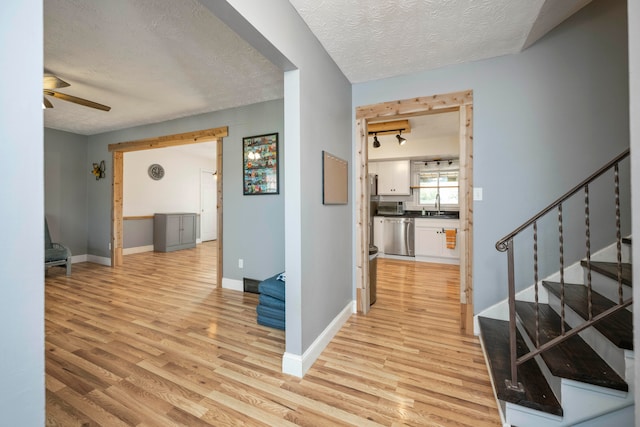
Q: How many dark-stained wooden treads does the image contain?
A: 5